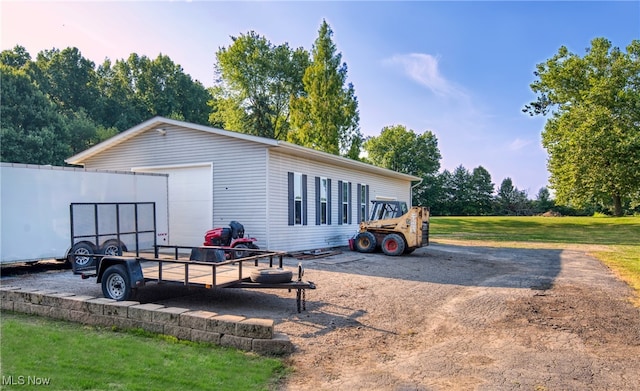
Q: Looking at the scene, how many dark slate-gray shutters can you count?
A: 8